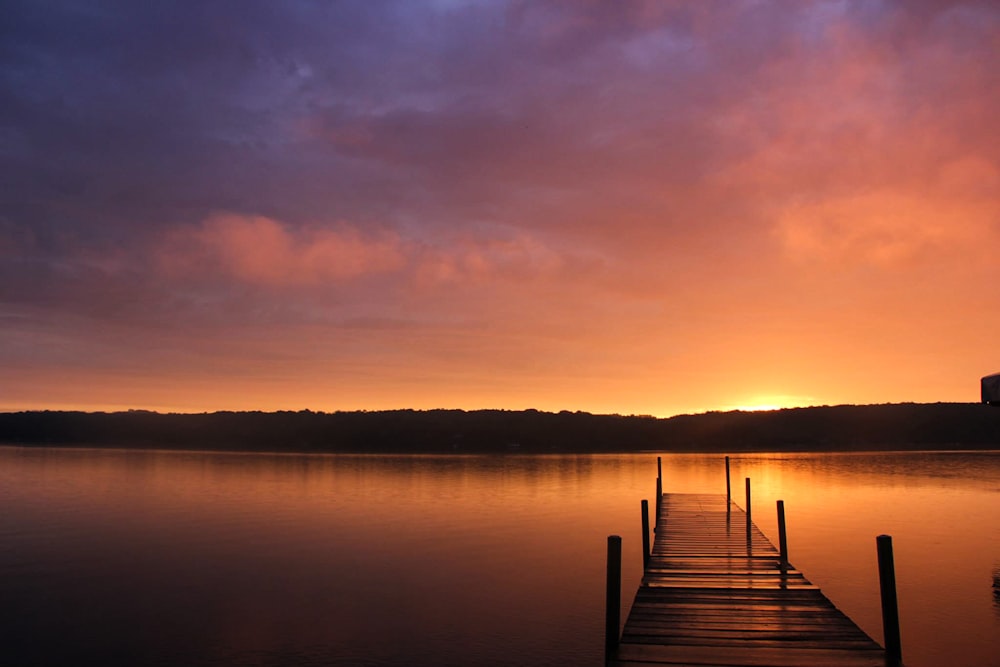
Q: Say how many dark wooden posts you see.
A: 8